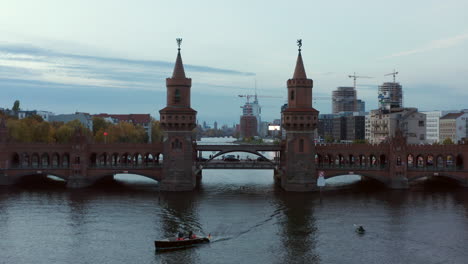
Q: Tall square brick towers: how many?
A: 2